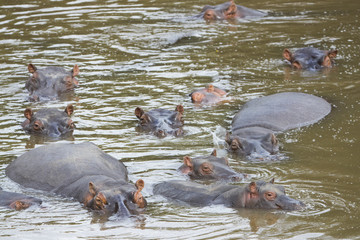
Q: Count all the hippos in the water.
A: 11